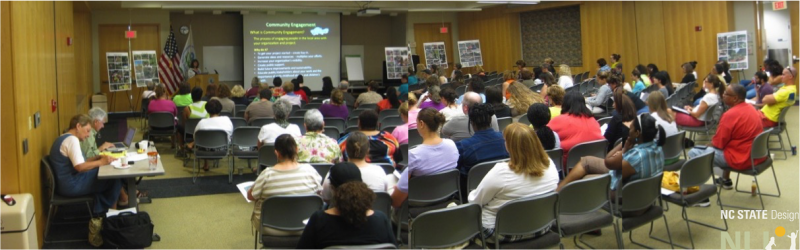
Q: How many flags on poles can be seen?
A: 2